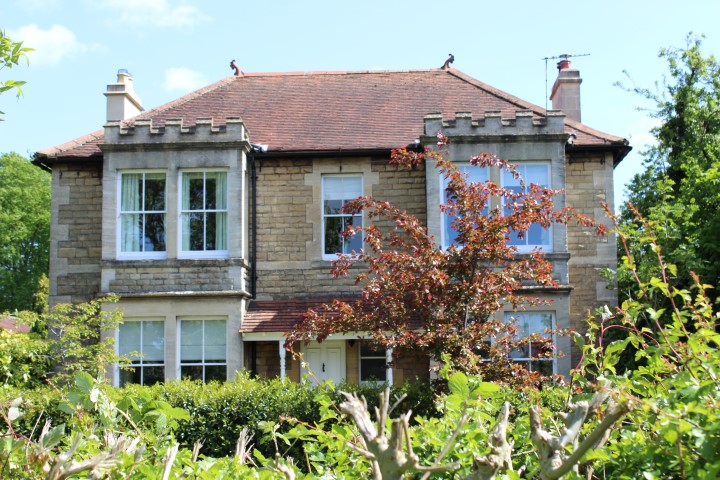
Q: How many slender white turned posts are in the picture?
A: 2